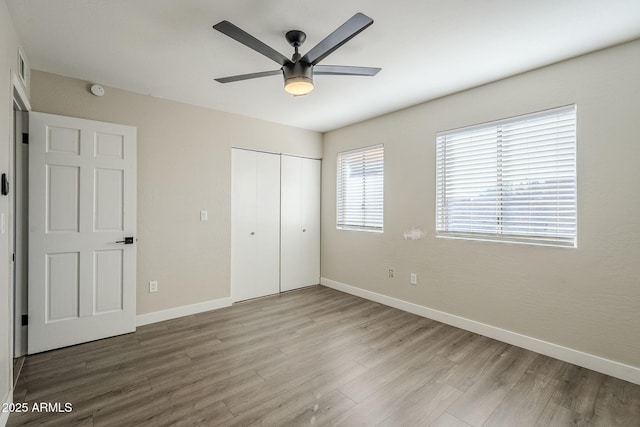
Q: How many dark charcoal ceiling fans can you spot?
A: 1